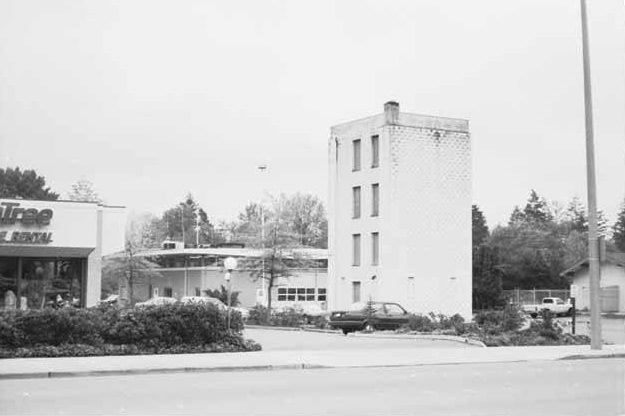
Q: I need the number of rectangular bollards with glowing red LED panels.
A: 0